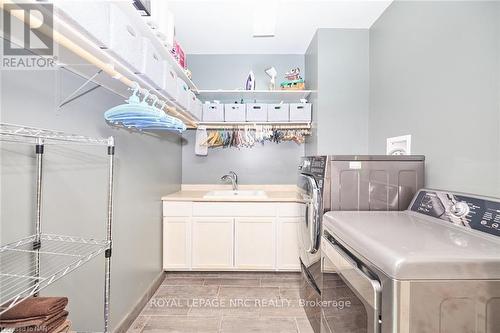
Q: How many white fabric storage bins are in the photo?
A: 11